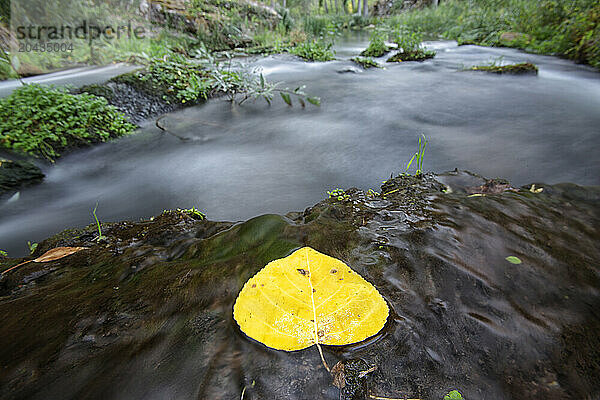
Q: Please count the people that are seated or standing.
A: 0